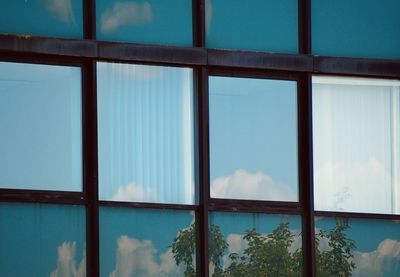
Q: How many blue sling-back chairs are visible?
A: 0